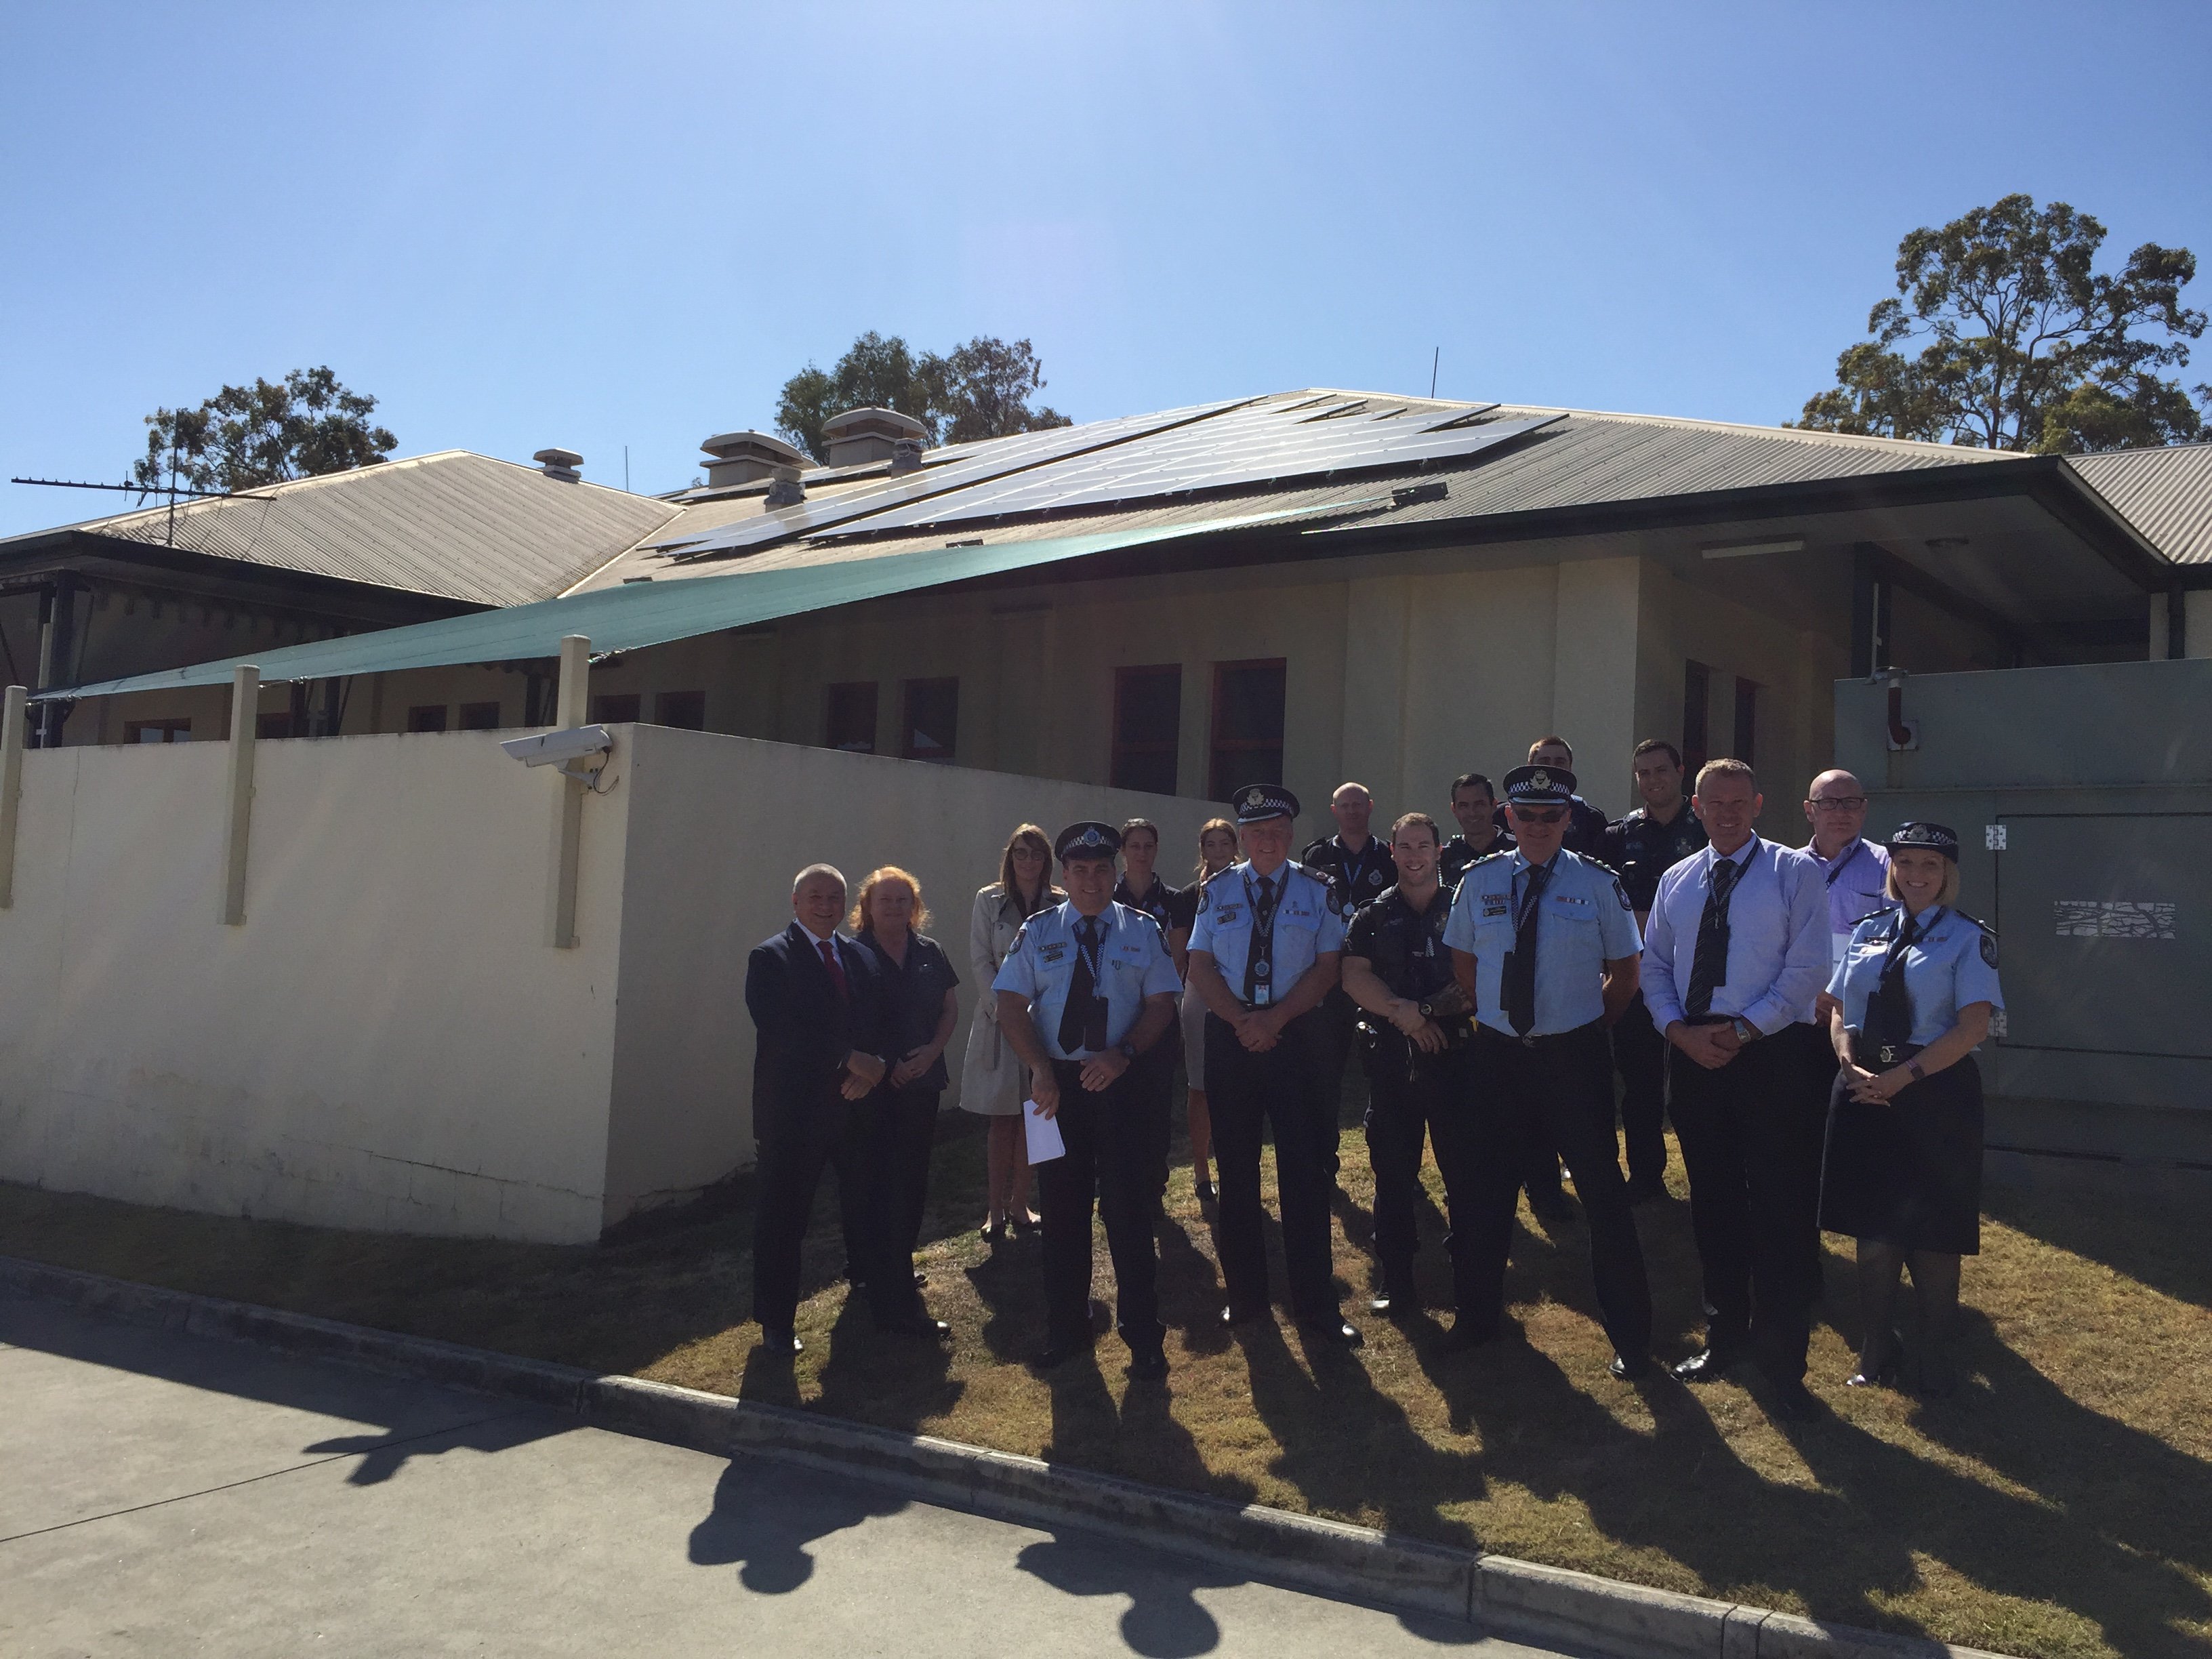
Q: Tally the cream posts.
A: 3